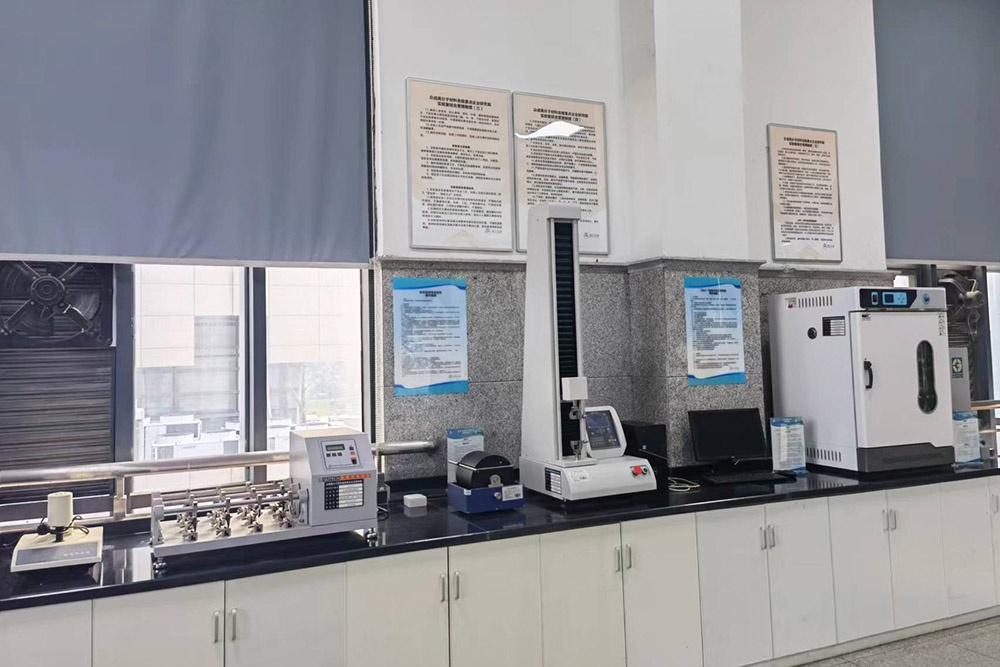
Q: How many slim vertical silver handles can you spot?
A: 11